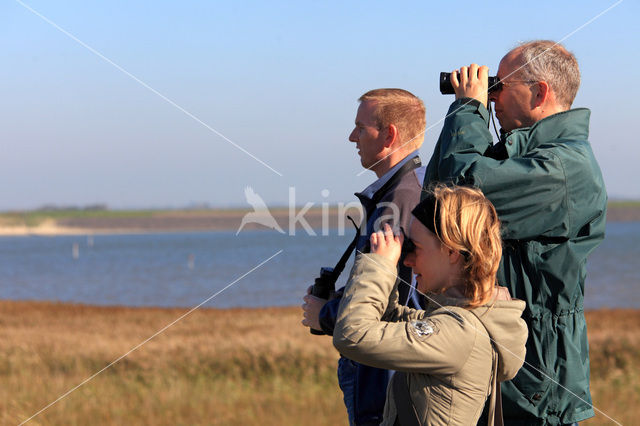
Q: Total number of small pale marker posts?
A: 3